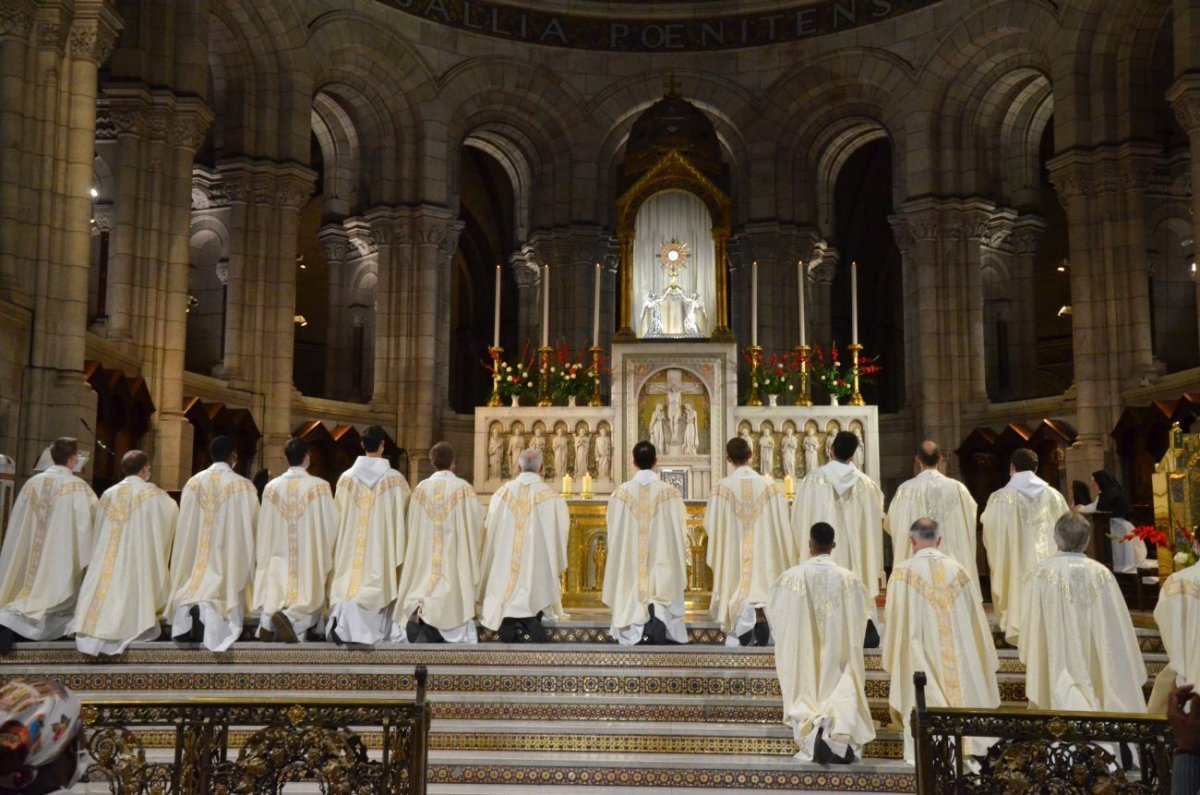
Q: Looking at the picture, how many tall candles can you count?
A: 6